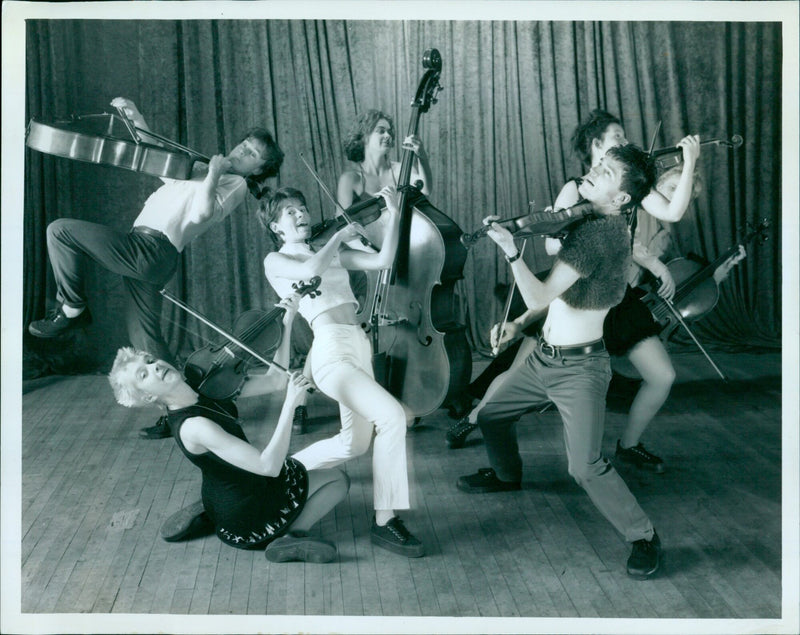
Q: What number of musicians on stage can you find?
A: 7